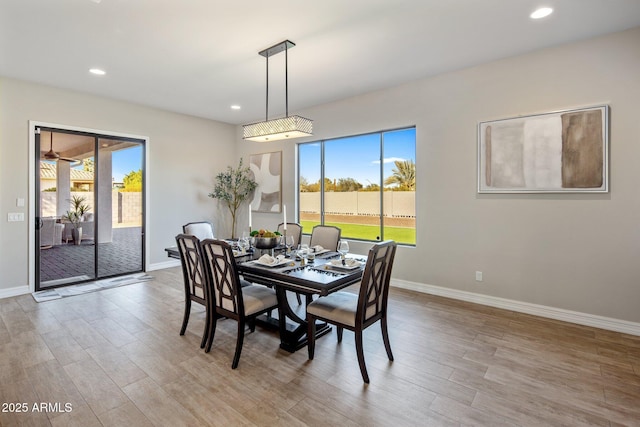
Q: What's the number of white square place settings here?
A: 3